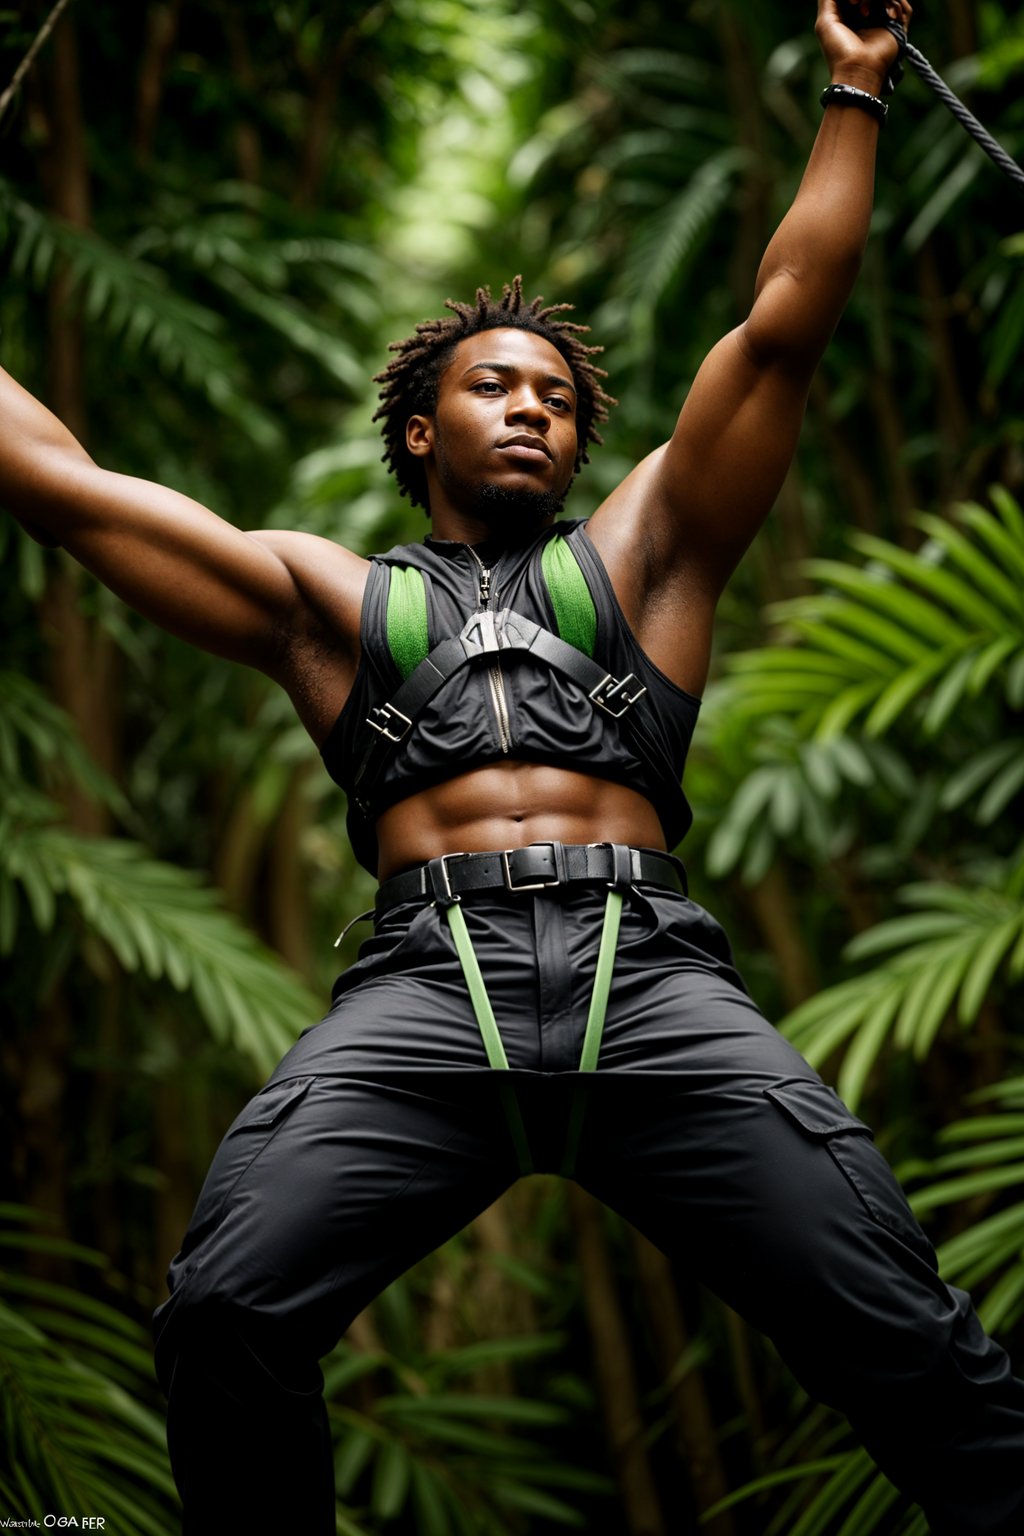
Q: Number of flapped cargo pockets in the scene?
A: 2